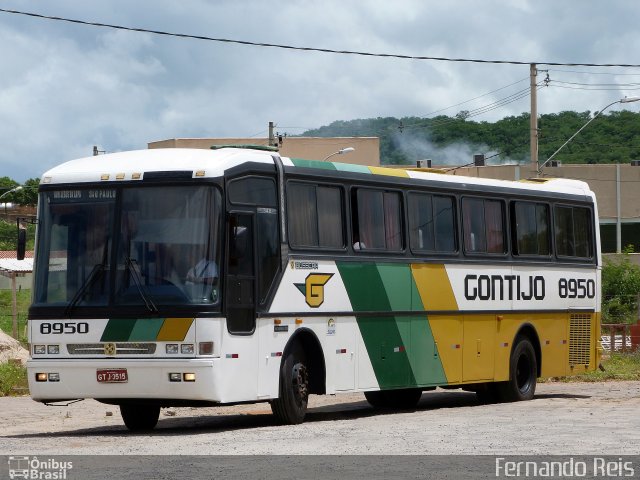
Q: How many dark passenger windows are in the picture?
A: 6